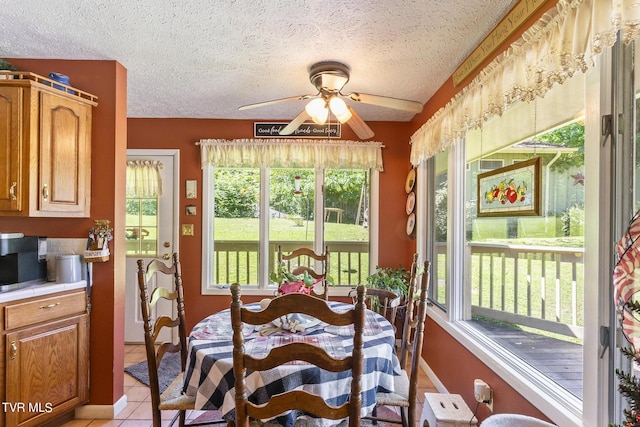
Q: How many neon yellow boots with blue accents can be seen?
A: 0